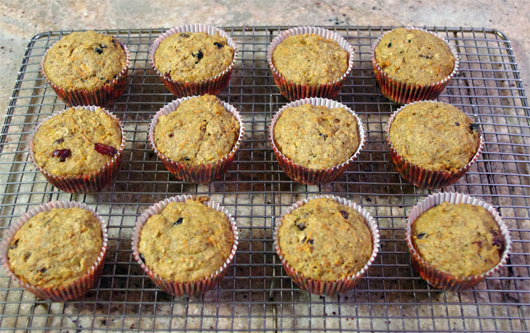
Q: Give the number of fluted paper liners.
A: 12